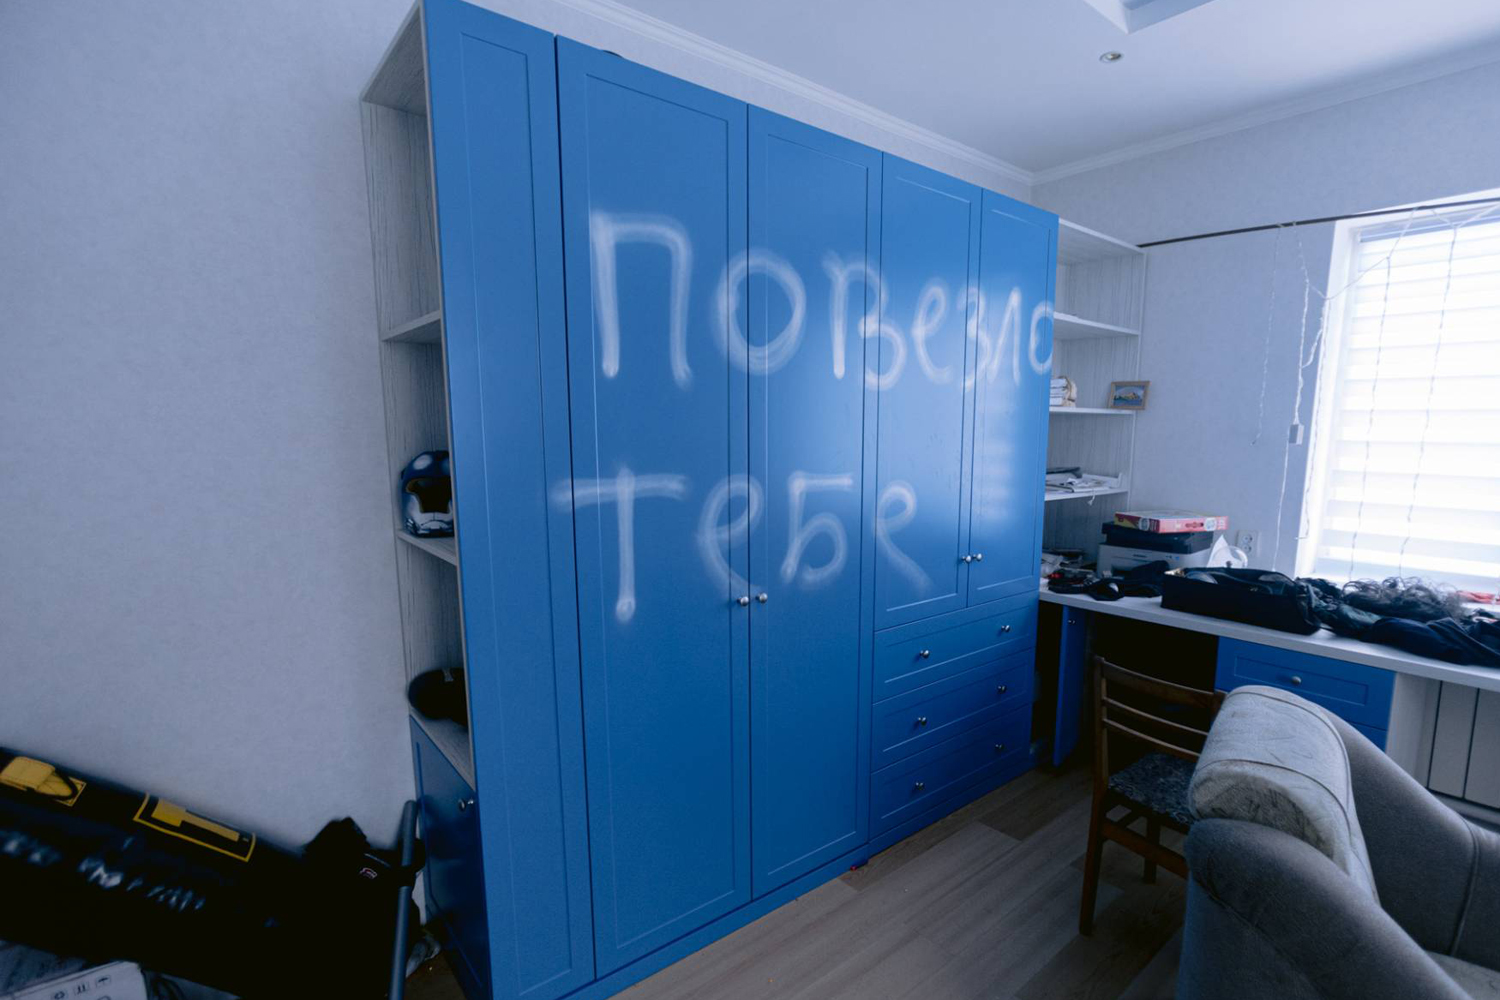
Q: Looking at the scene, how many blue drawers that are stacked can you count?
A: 3